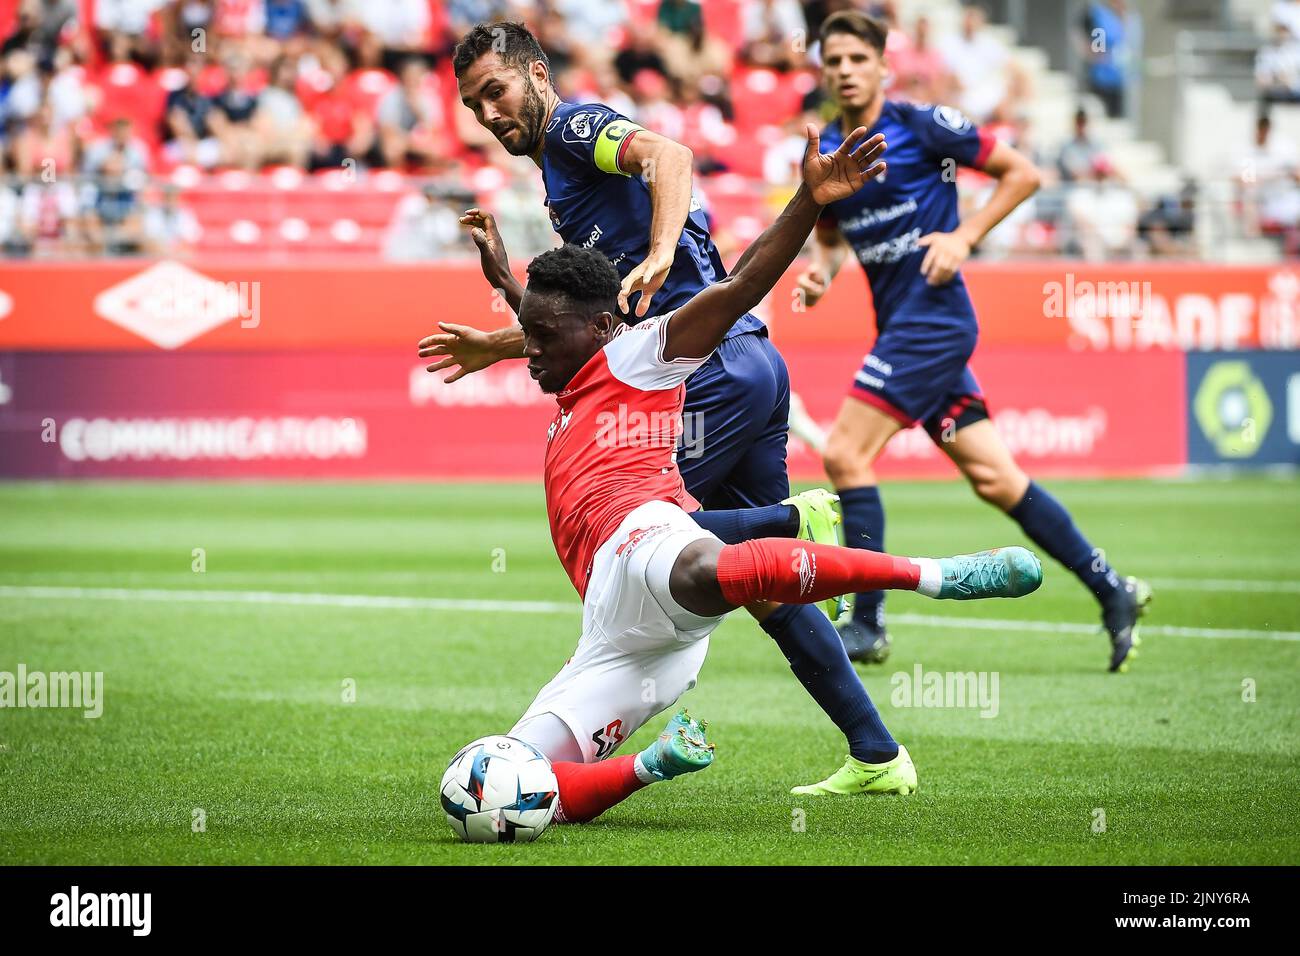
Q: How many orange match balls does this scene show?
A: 0